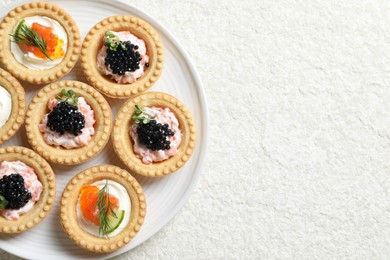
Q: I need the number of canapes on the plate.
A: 7